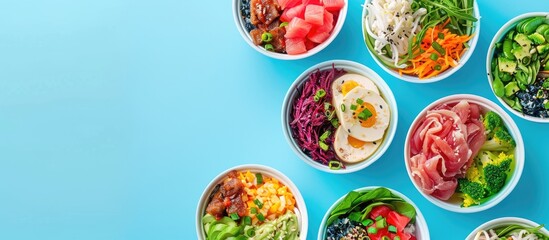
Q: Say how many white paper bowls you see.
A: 8